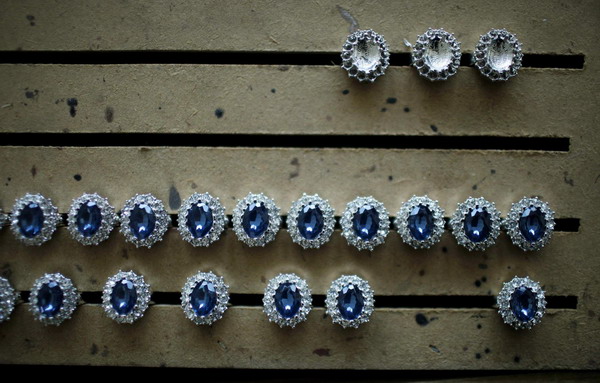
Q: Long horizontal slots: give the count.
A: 4